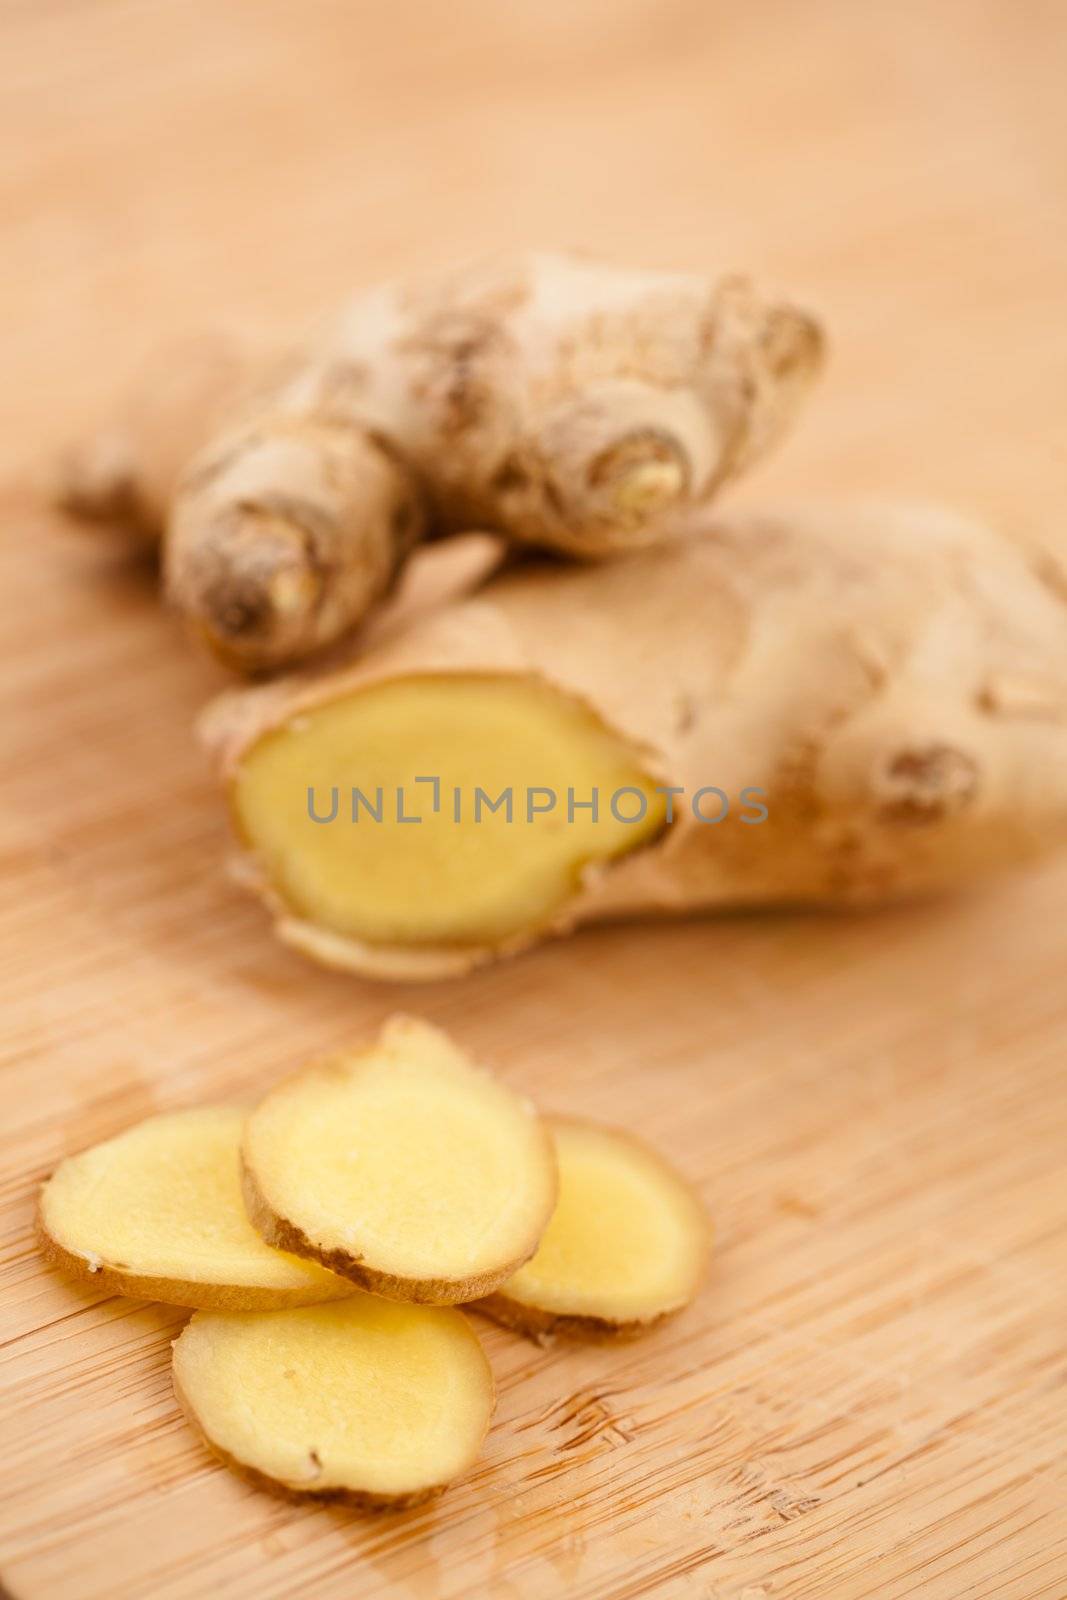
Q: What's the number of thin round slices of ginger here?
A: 4